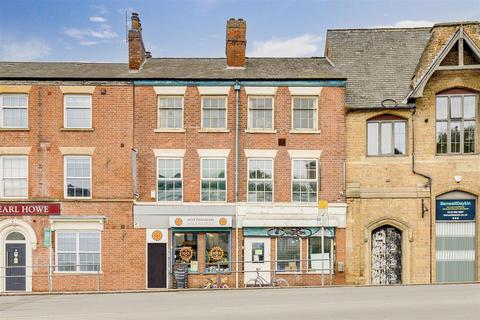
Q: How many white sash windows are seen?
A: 13